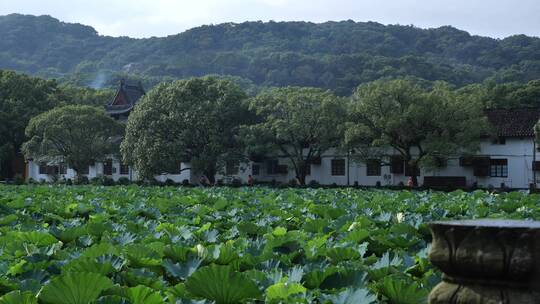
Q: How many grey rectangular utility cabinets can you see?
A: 0